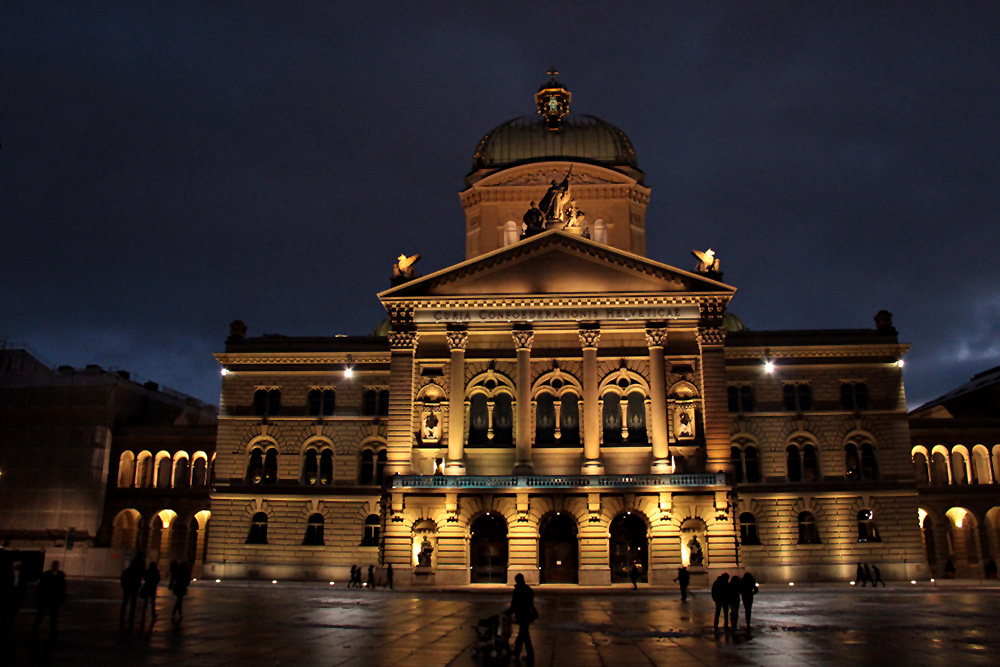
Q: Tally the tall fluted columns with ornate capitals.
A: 4